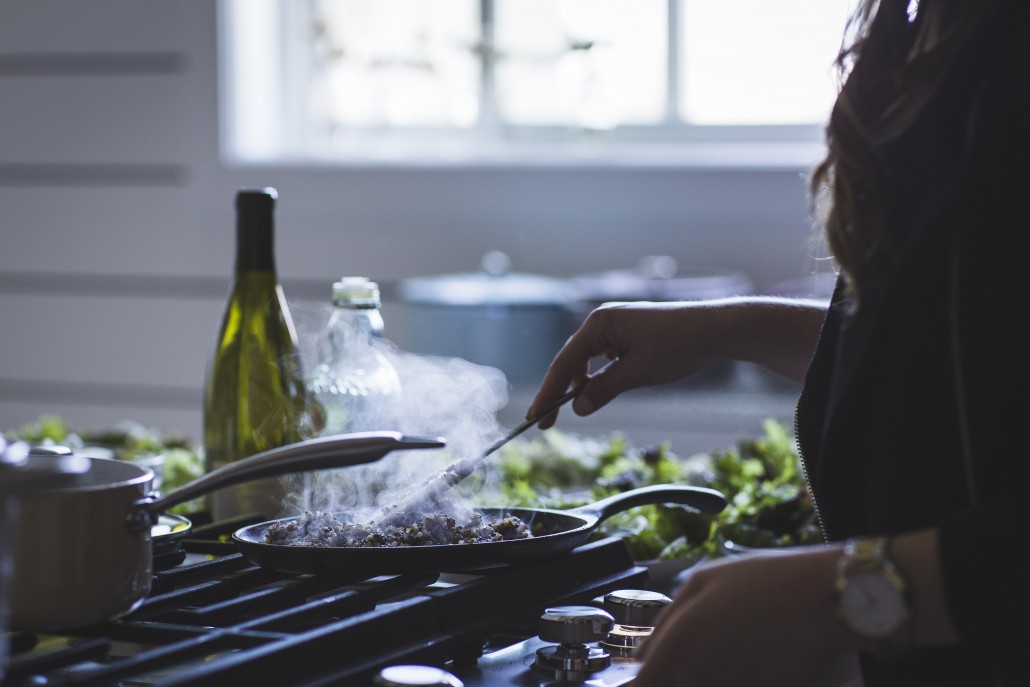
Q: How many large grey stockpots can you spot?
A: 2